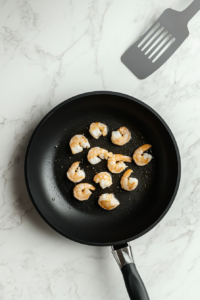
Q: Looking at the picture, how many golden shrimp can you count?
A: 11